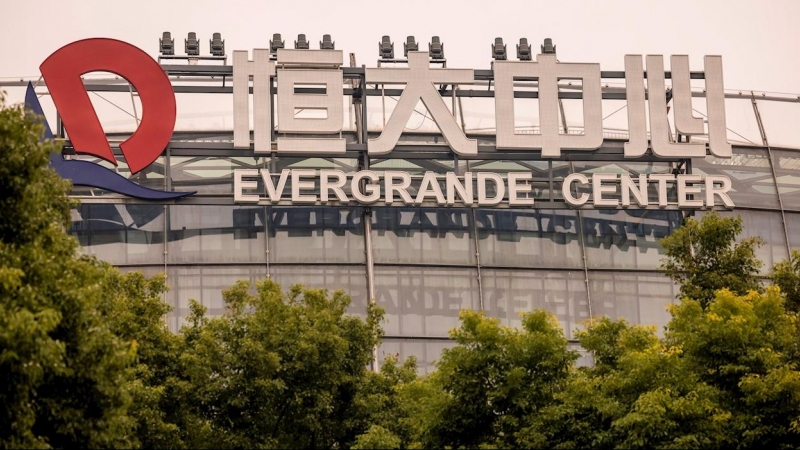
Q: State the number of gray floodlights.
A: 12